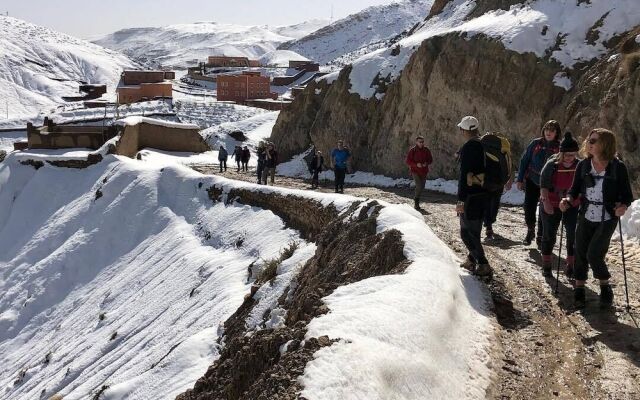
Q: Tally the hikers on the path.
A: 13